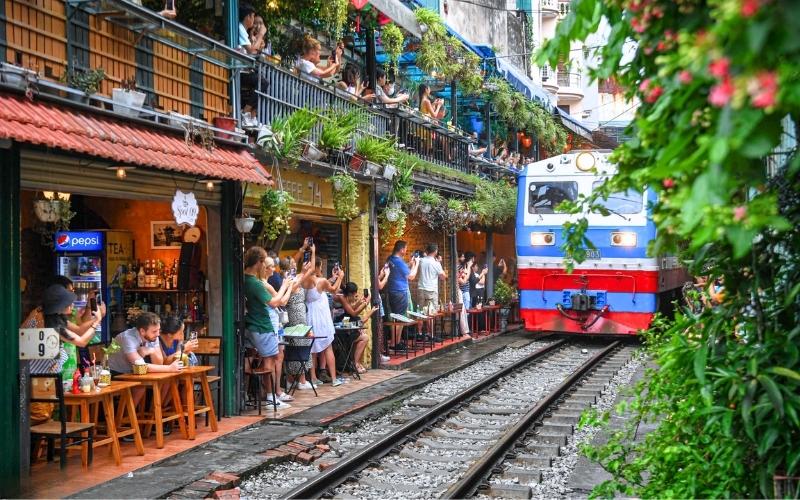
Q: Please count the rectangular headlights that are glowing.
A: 2